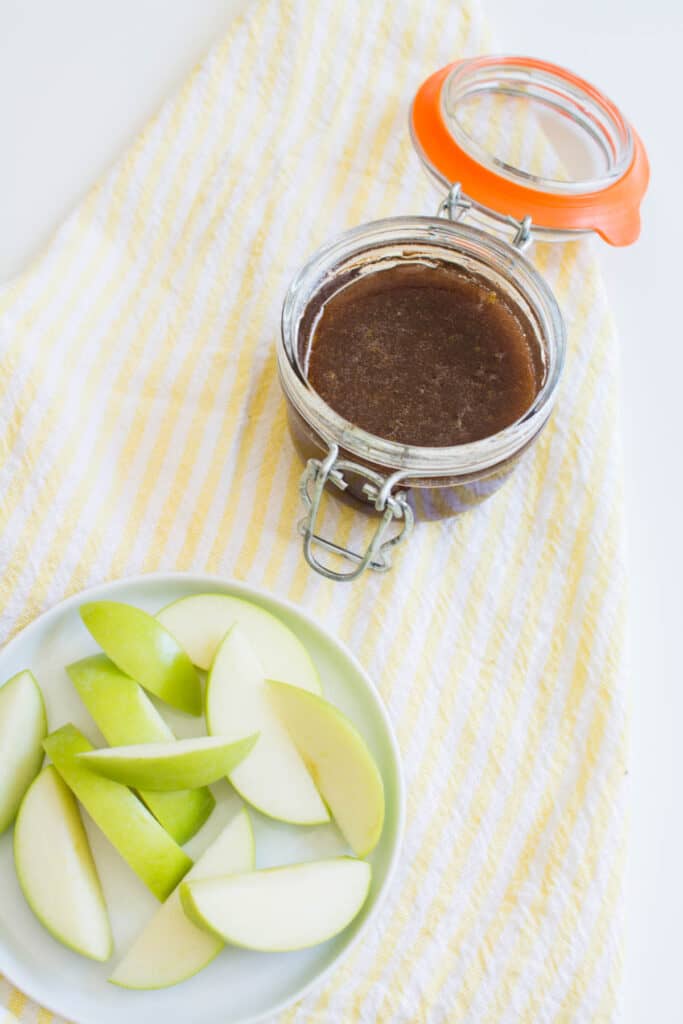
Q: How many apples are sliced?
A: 11